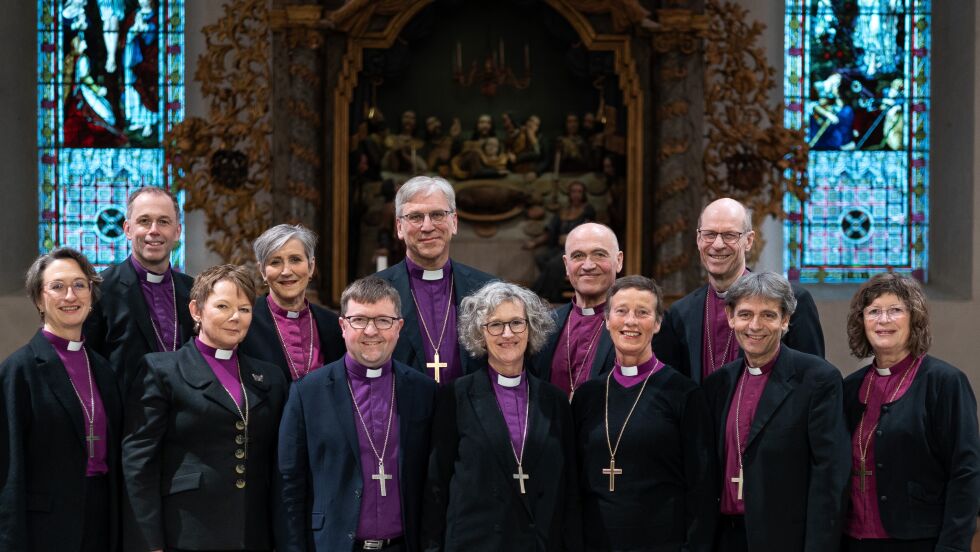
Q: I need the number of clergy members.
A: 12